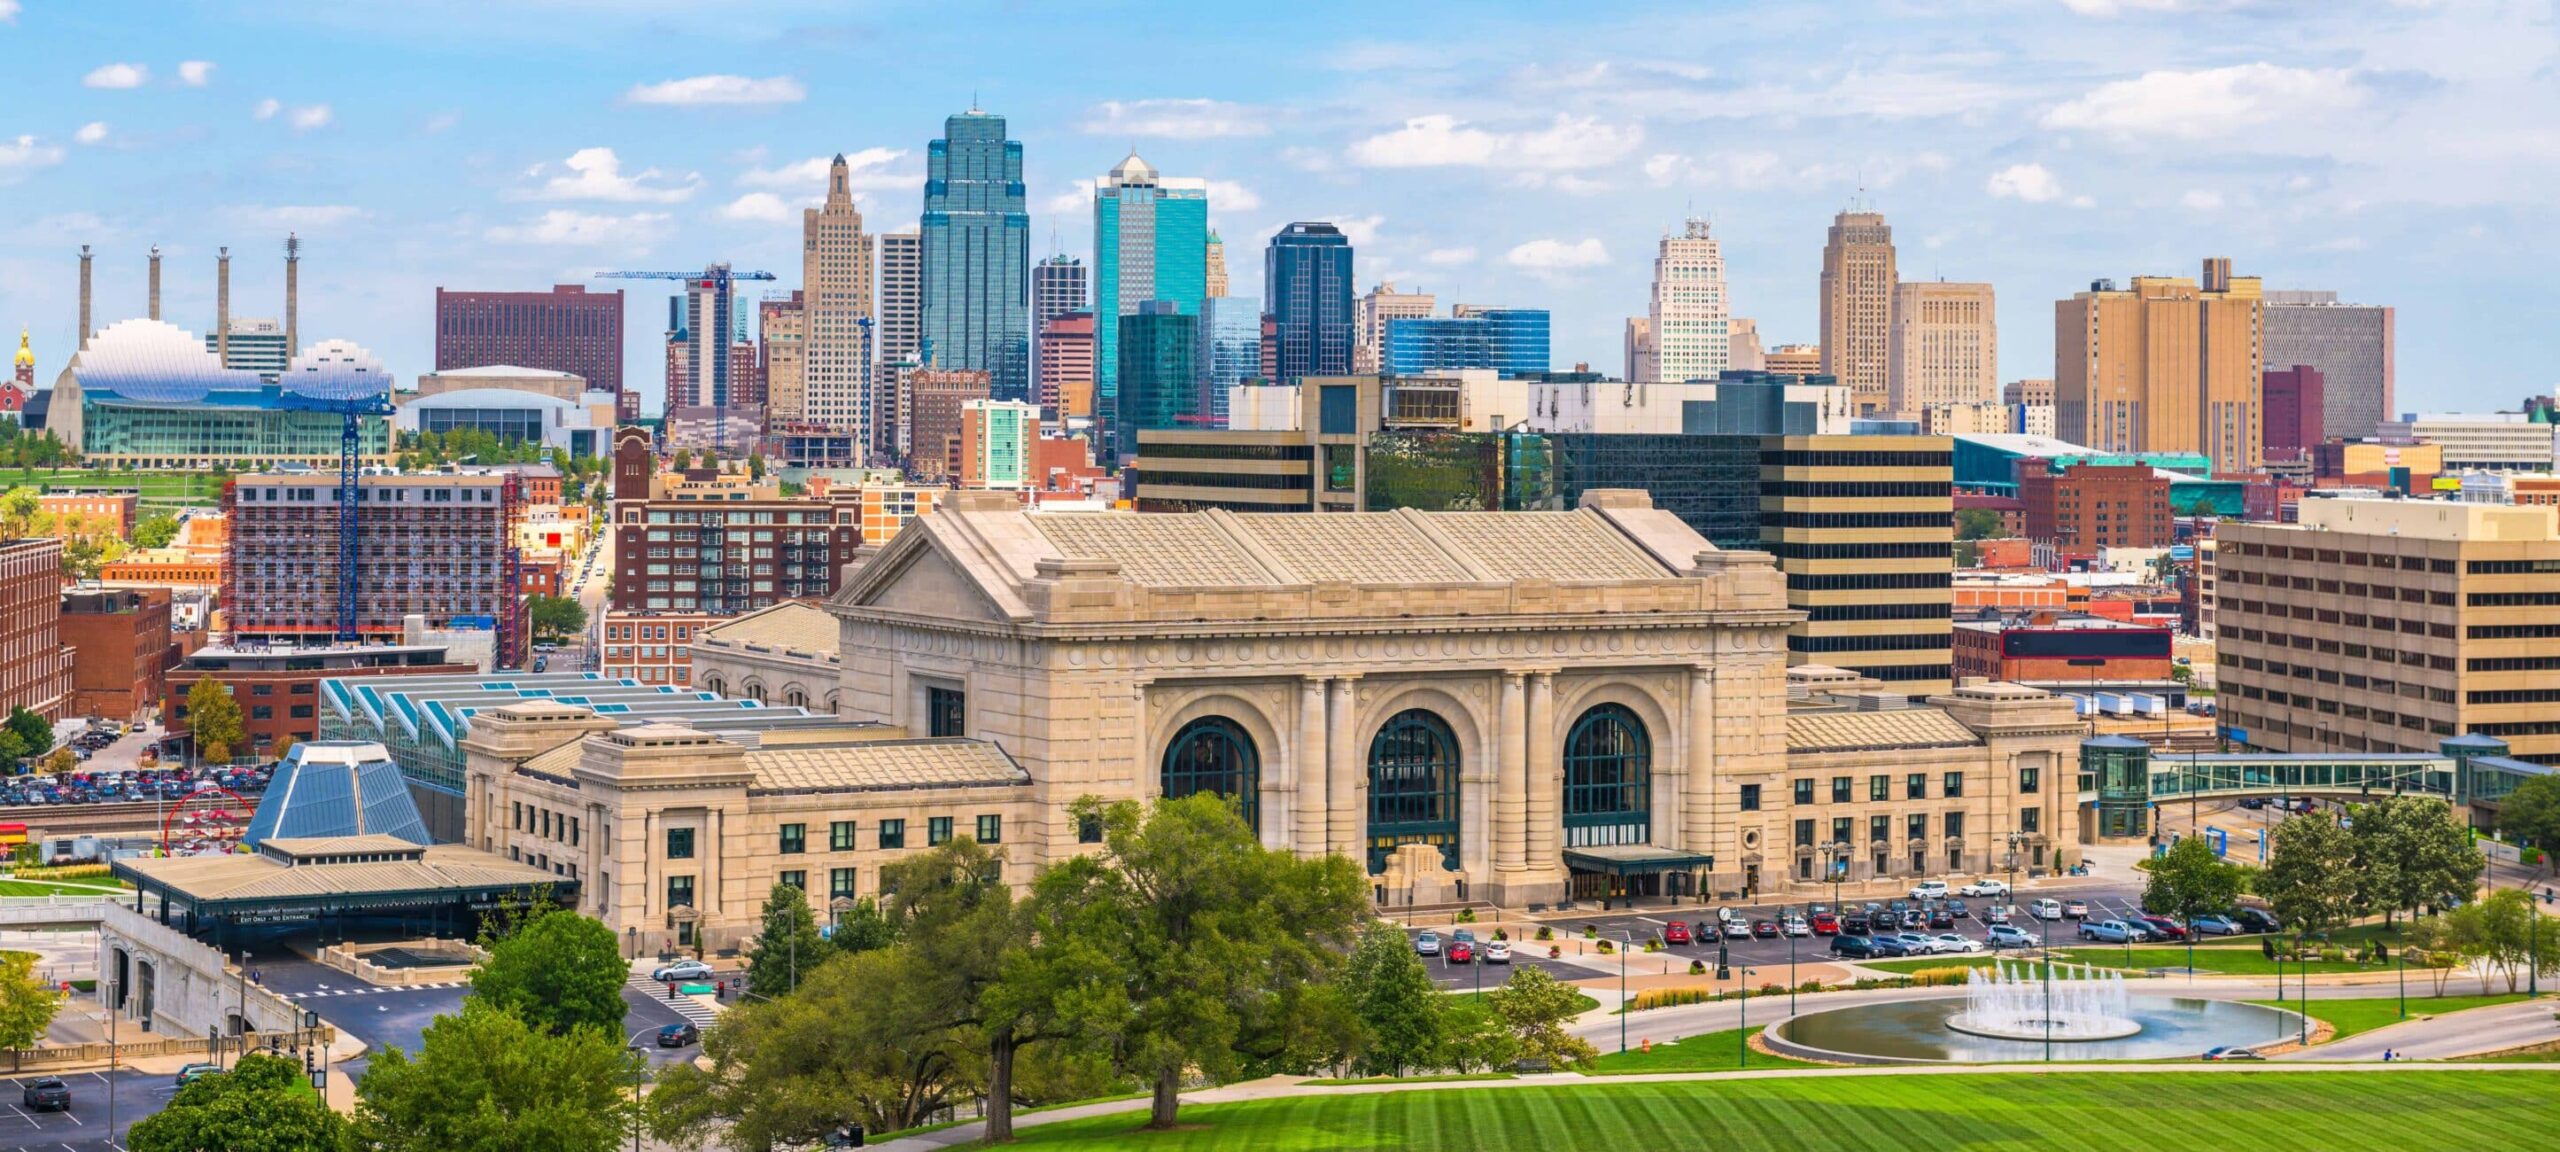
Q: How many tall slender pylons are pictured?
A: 4